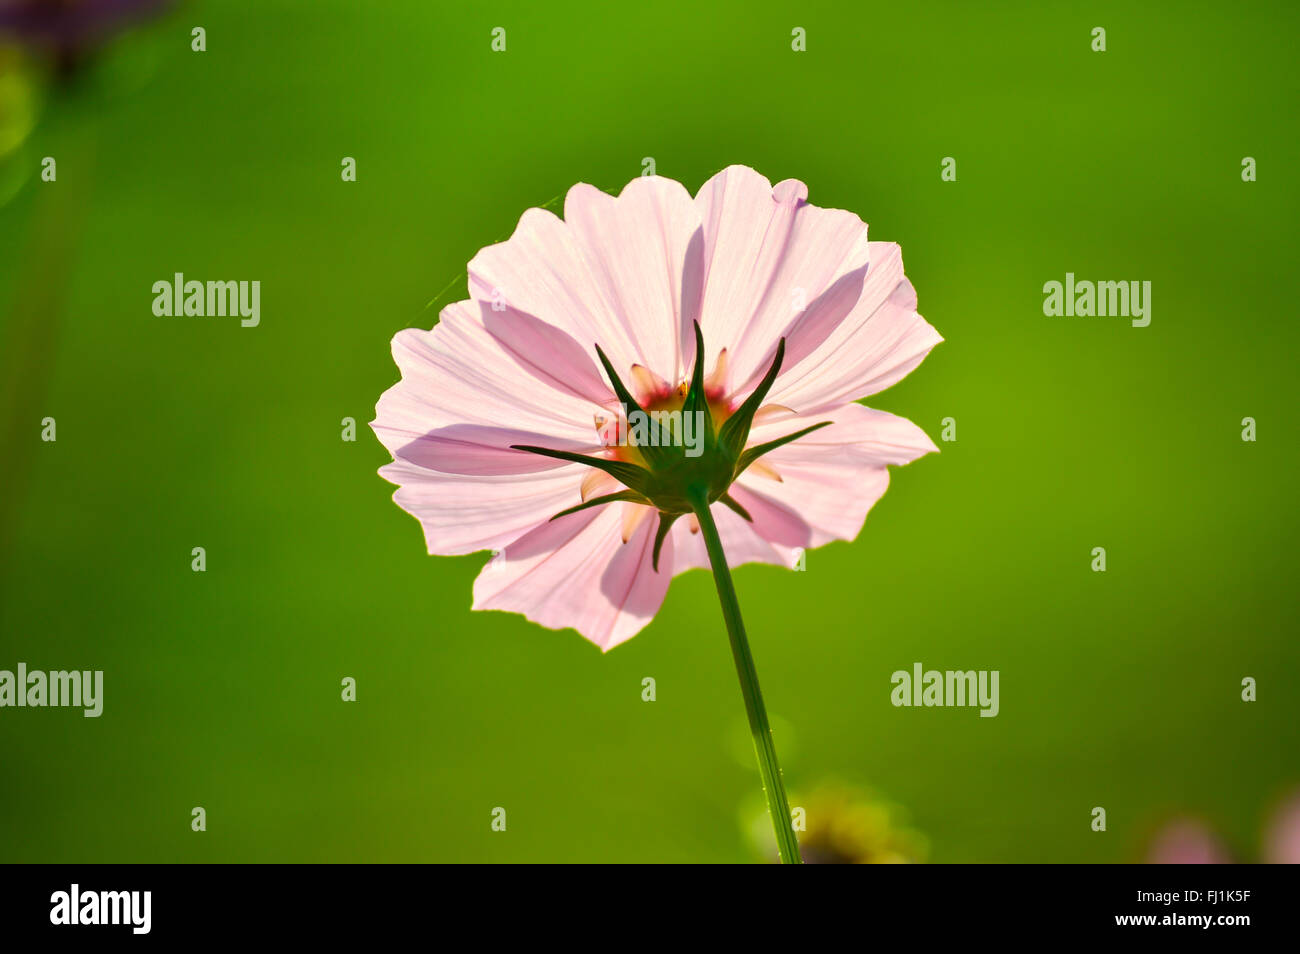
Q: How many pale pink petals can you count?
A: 8